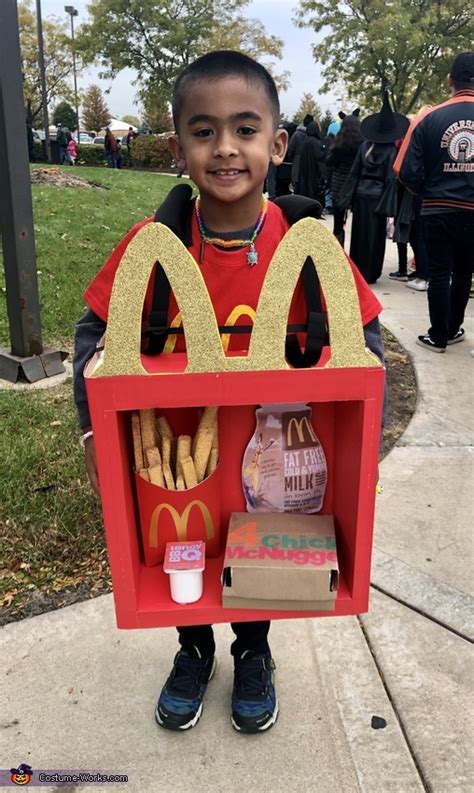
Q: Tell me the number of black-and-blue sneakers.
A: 2